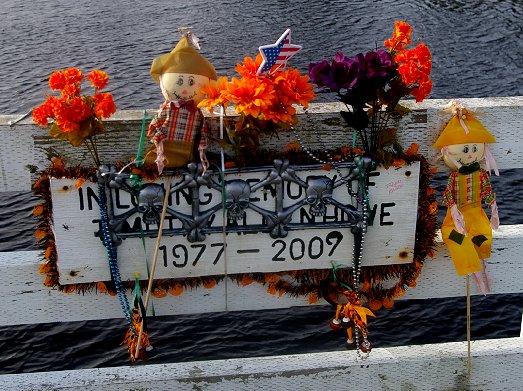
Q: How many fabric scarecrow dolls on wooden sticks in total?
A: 2